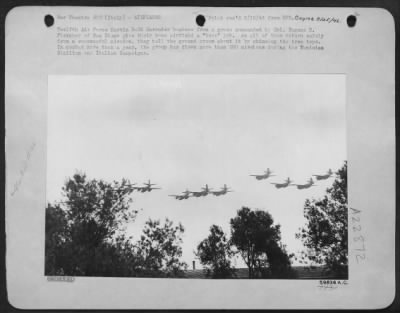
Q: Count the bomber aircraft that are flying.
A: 9